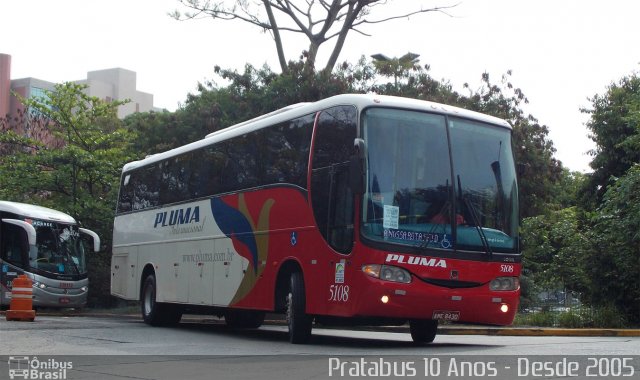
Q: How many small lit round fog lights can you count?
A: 2